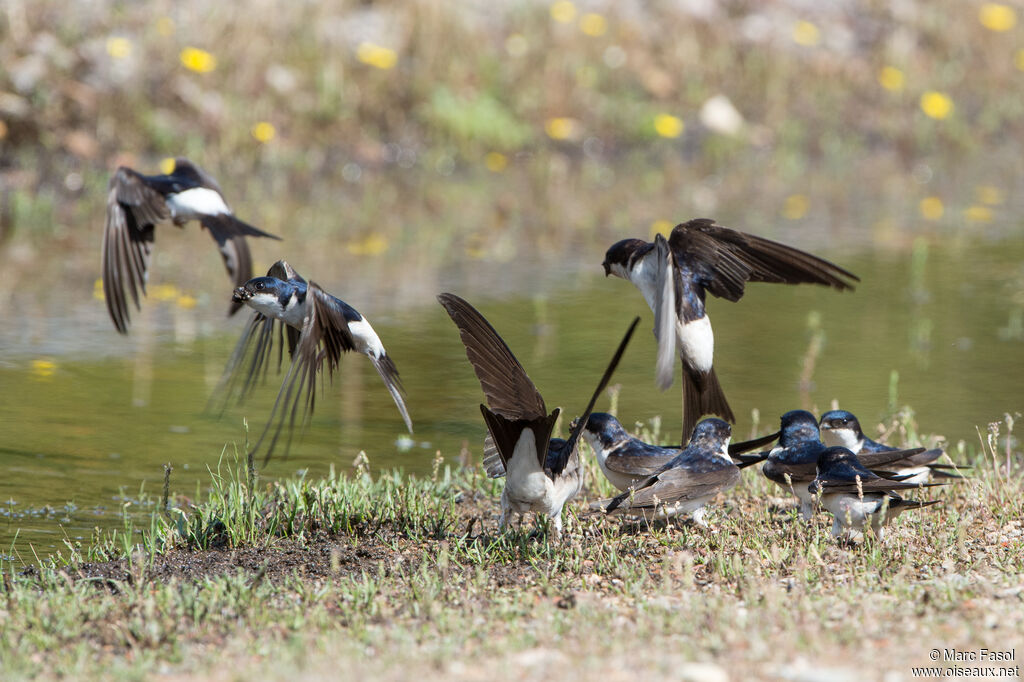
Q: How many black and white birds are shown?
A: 9